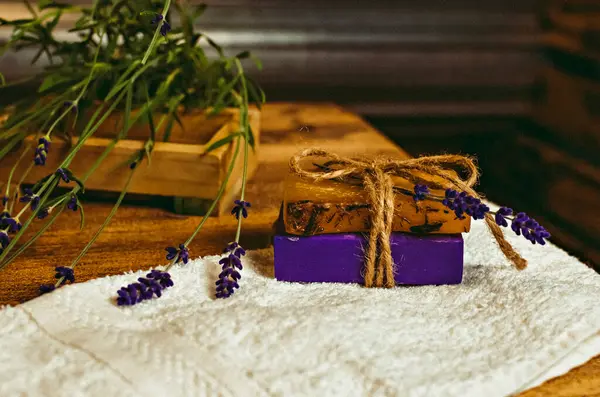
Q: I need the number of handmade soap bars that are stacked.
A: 2